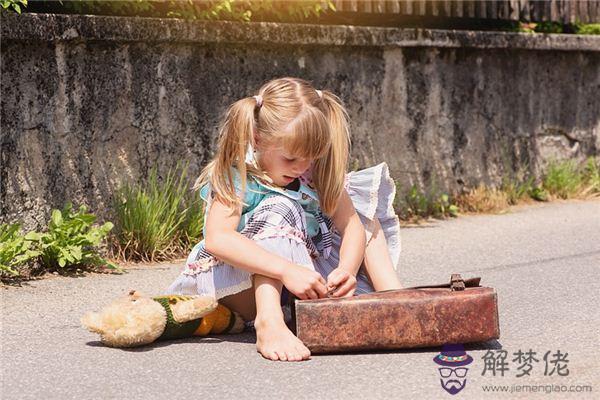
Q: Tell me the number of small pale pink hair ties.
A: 2